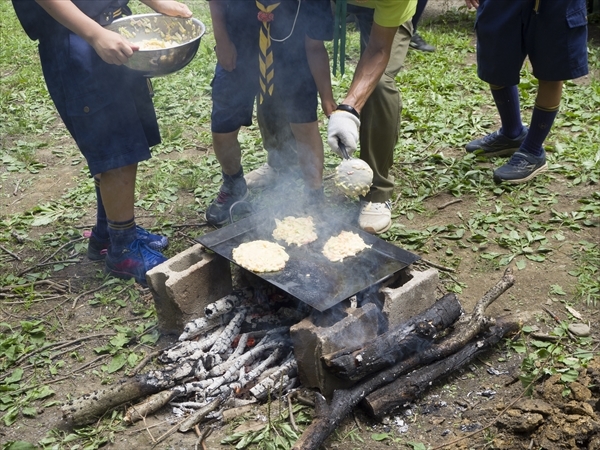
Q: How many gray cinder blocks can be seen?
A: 3